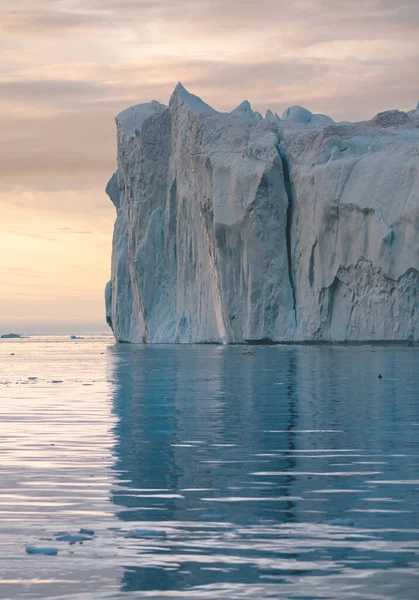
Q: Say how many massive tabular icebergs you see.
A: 1